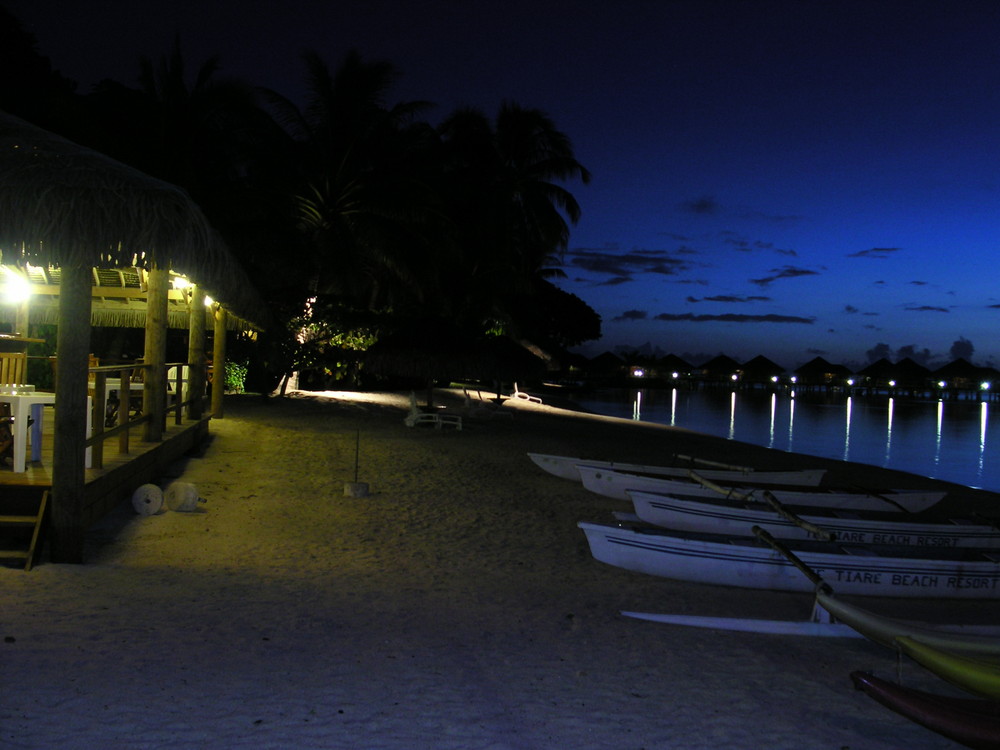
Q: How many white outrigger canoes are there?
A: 4